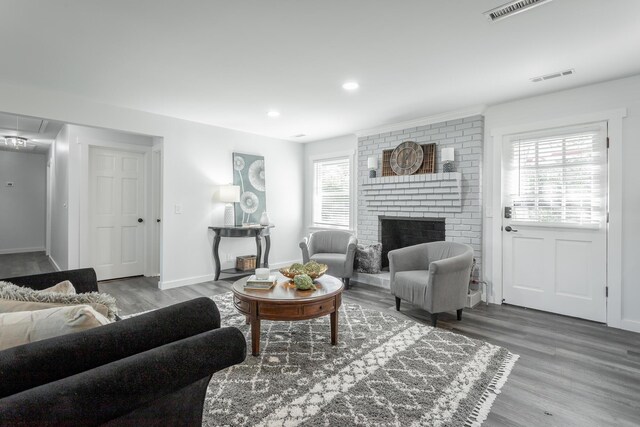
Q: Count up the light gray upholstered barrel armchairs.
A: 2